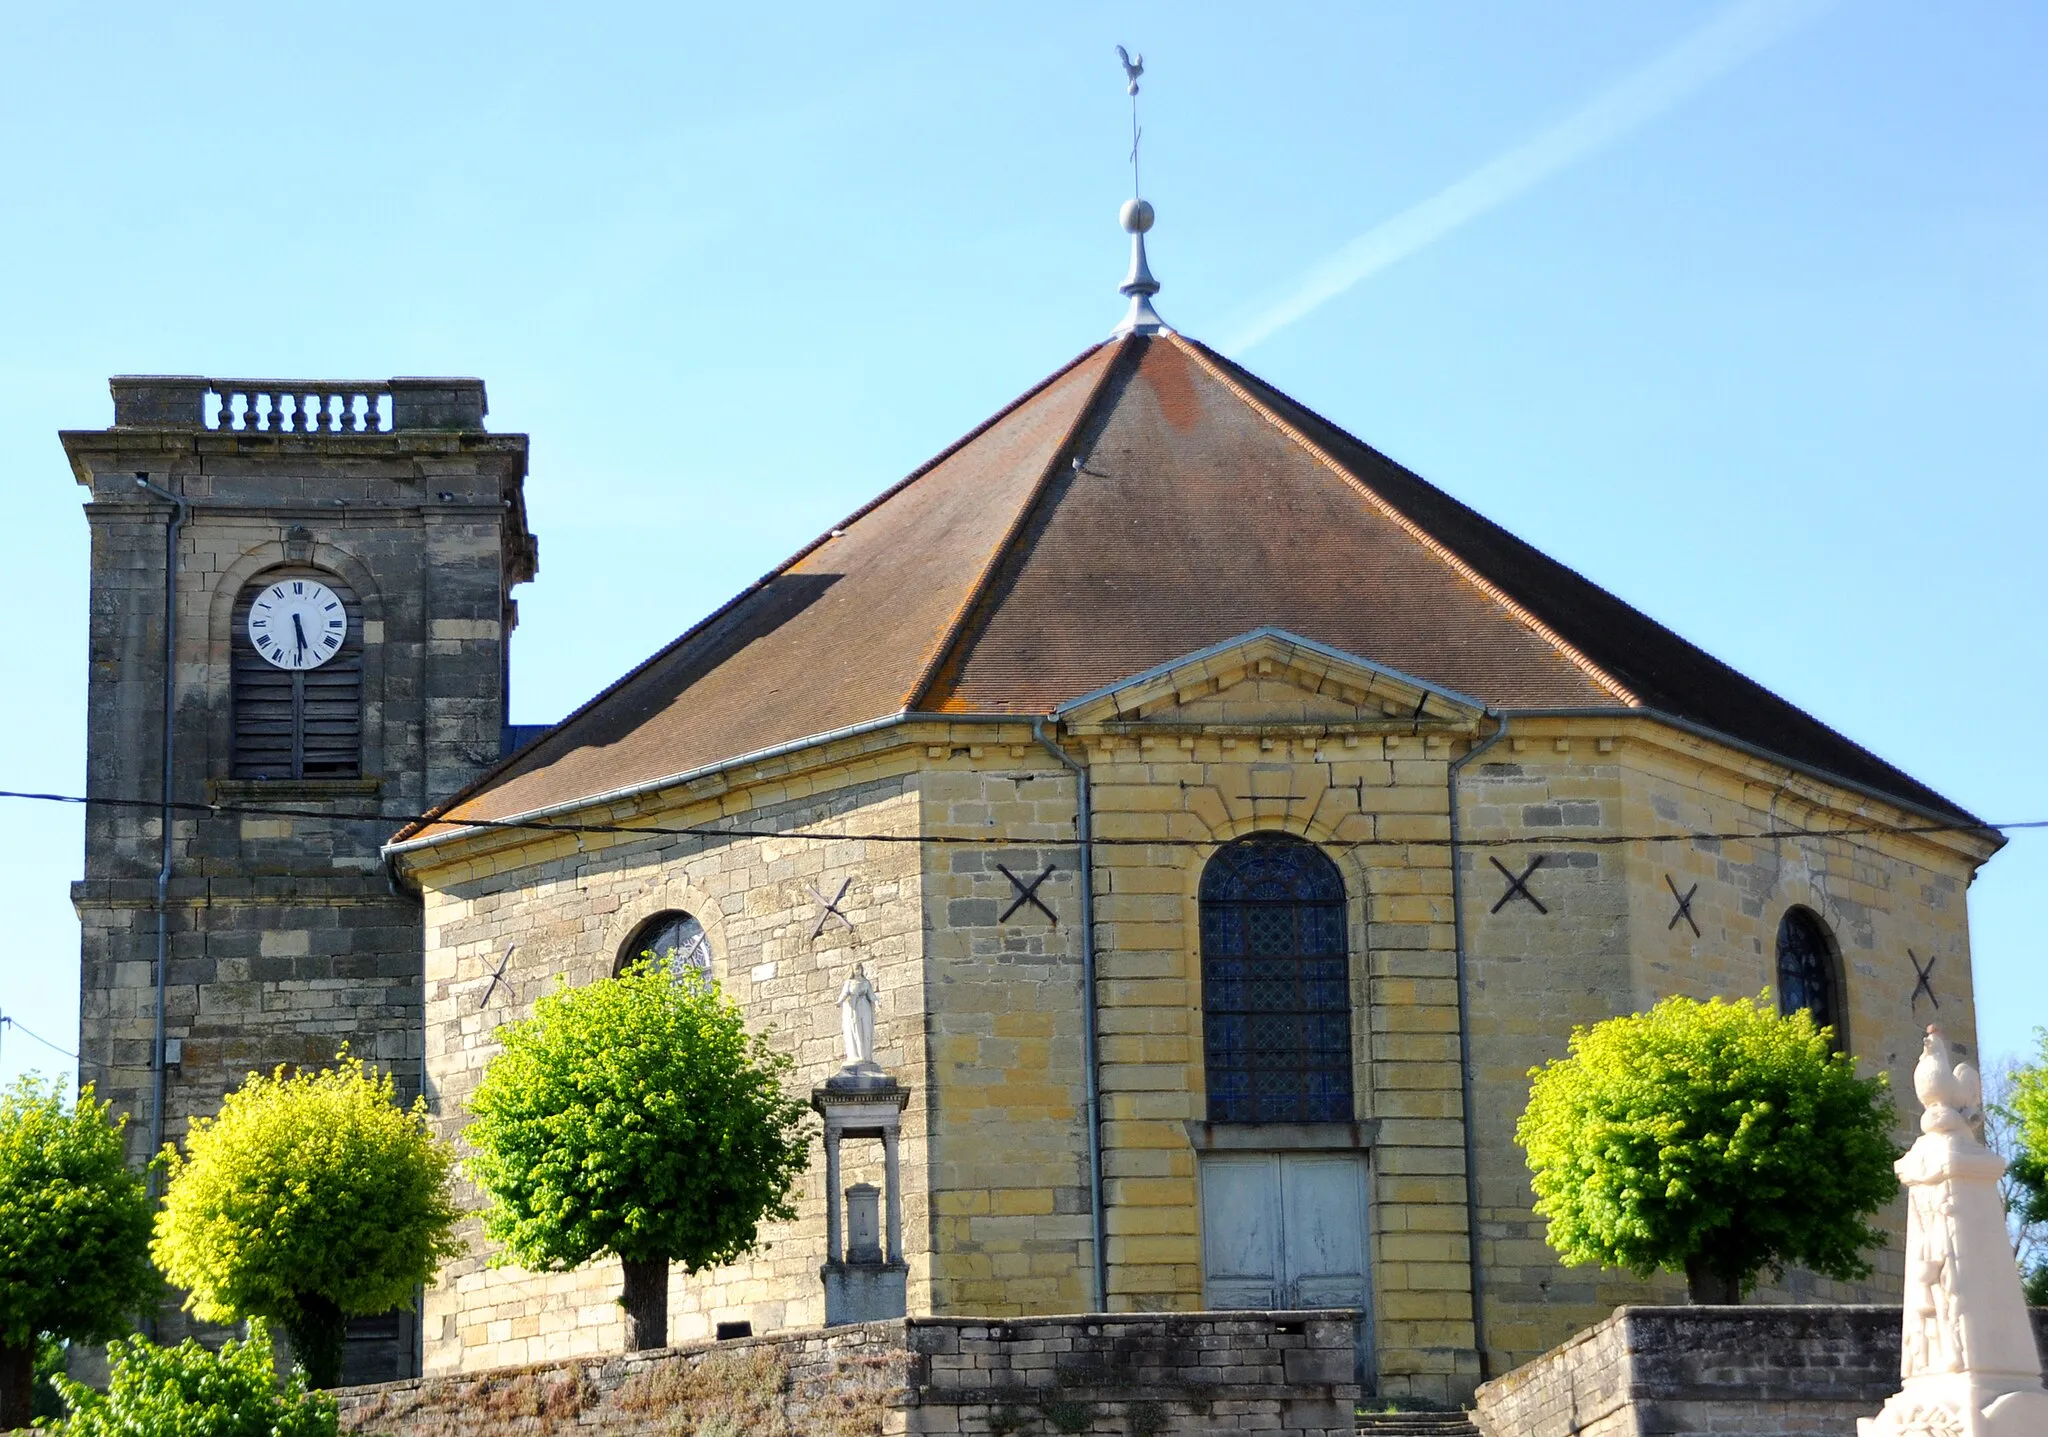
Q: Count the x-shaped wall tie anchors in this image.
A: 6